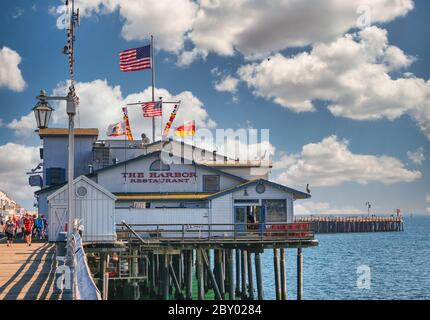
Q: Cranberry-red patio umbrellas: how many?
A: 0